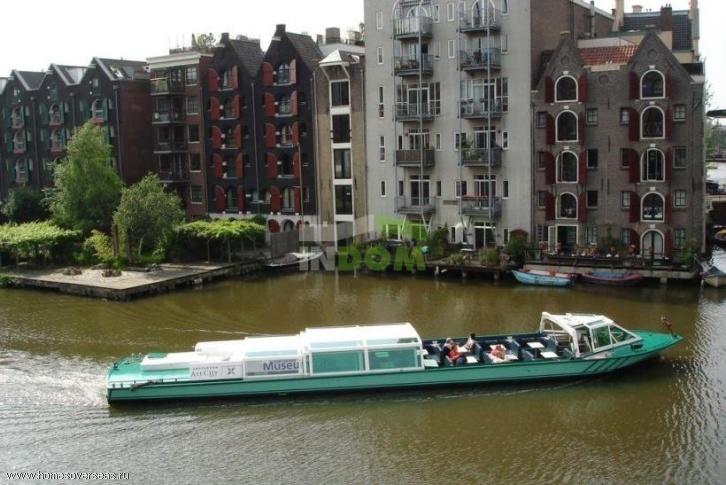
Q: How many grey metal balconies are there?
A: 10